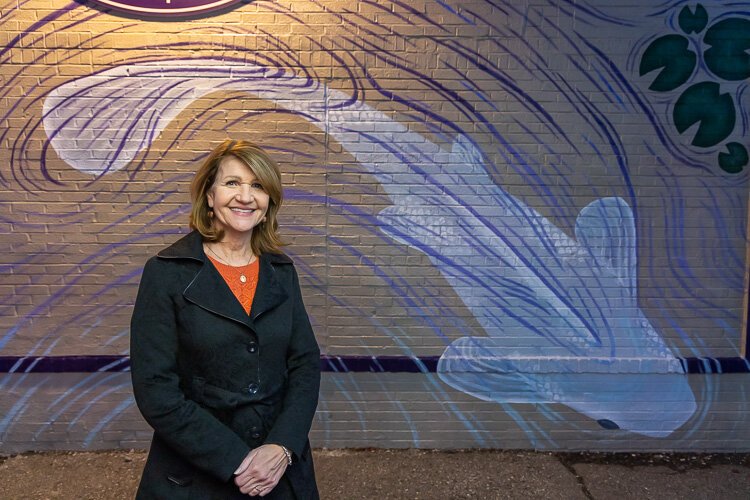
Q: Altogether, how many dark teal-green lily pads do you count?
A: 5